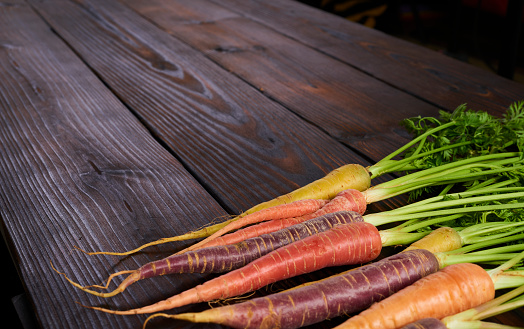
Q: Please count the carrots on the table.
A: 8